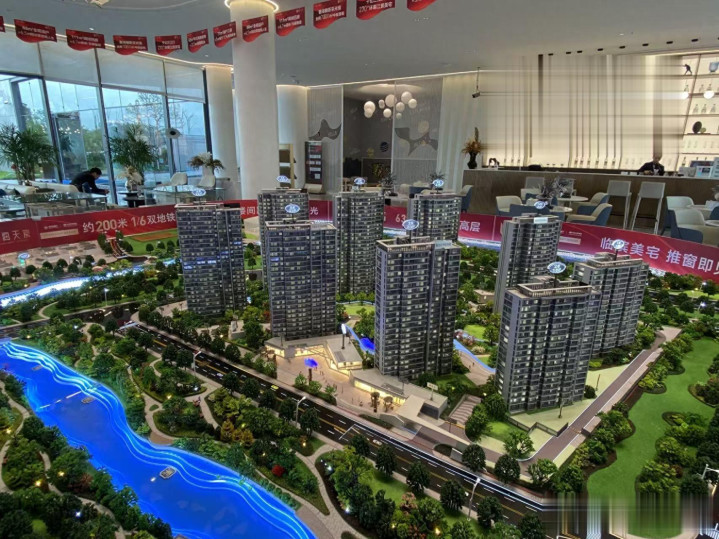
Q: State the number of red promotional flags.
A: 12